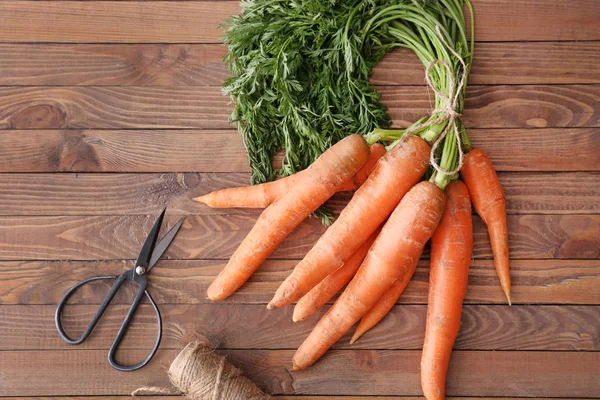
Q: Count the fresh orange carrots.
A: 8